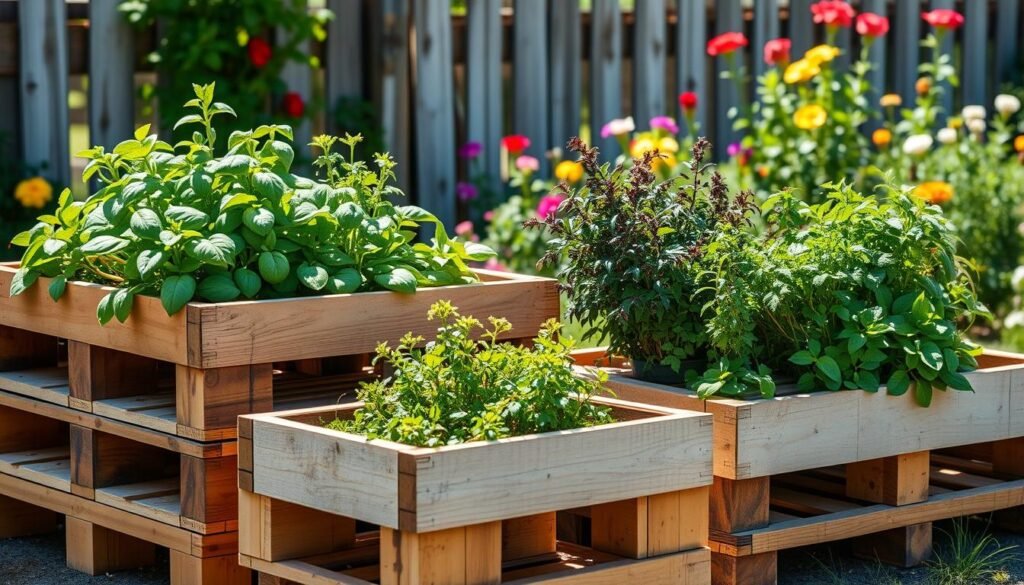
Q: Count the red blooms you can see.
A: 9